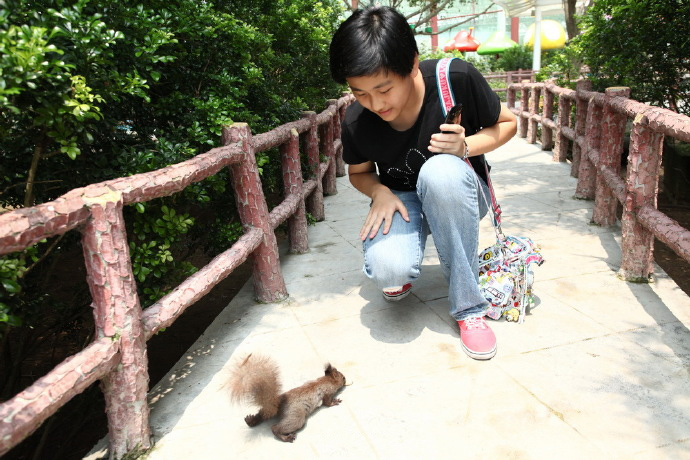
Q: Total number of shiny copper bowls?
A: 0